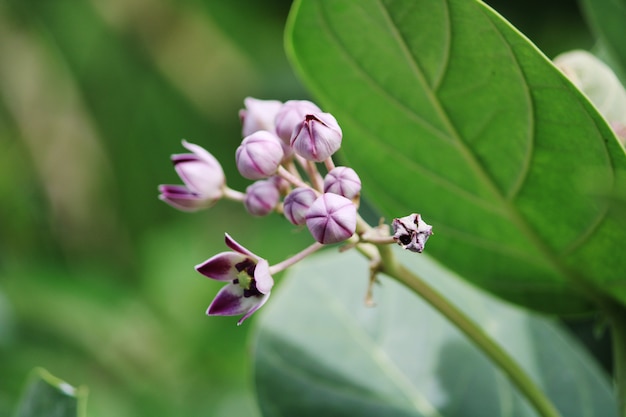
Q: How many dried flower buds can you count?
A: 1